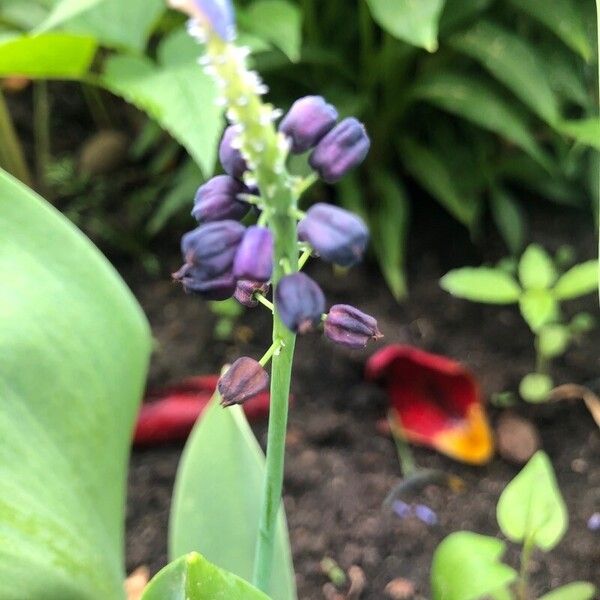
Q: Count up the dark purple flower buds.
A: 12